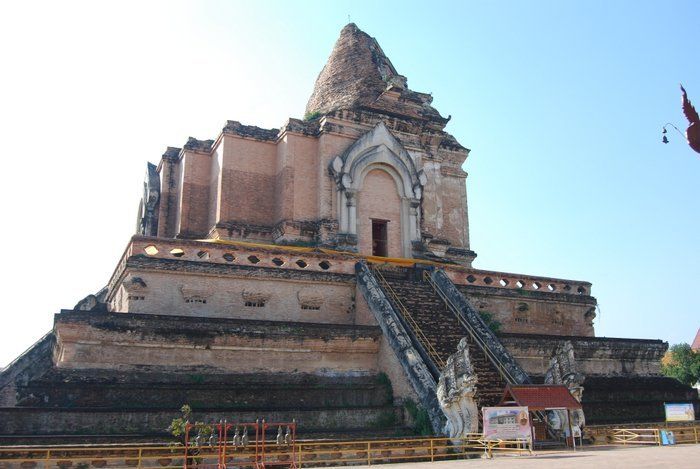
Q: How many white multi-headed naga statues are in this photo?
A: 2